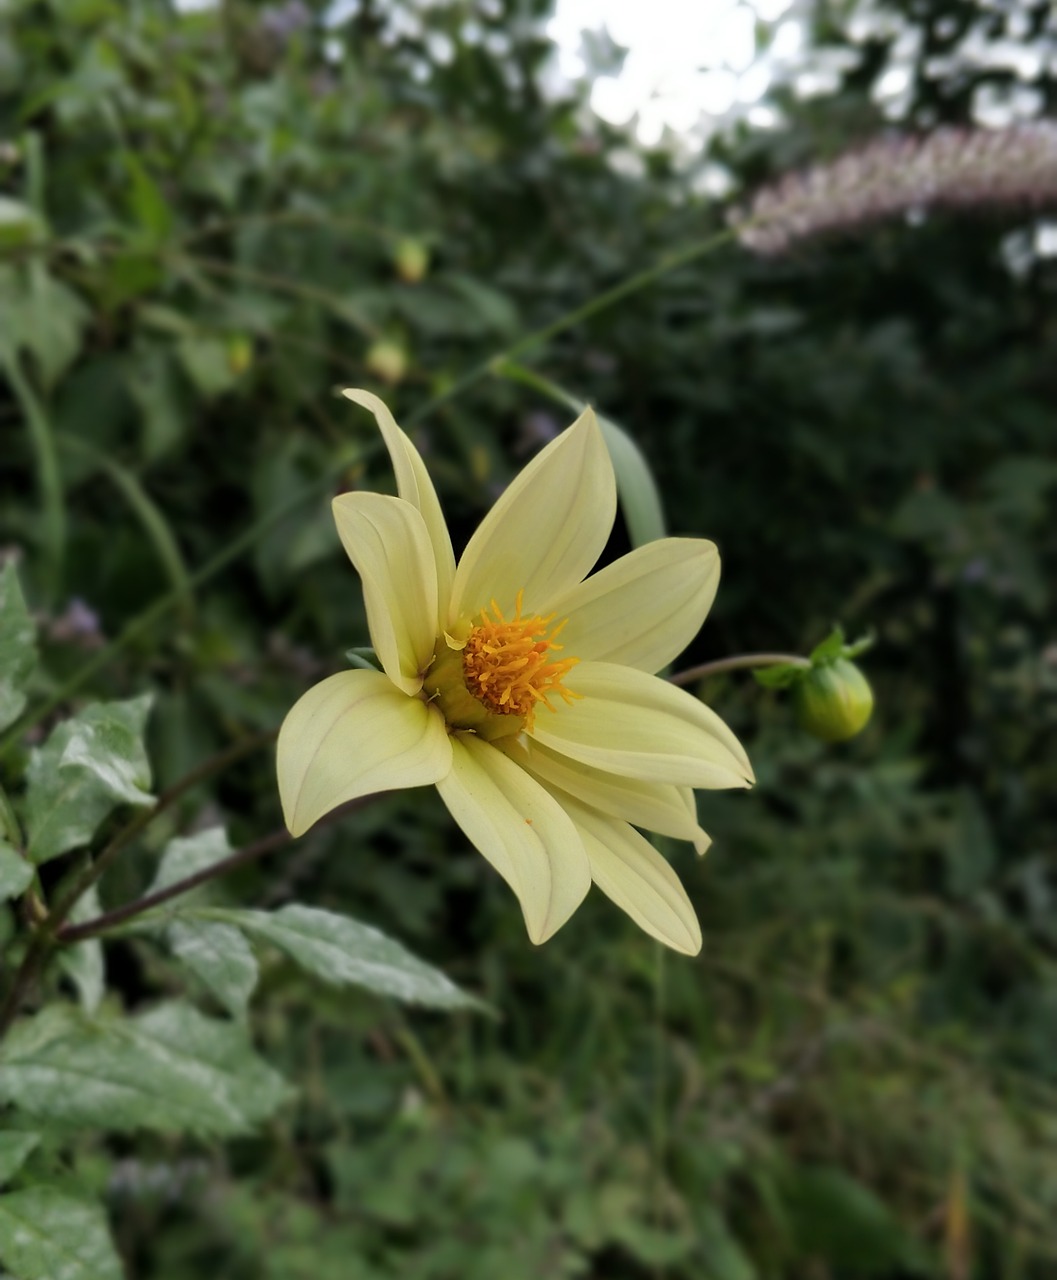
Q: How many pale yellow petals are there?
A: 9